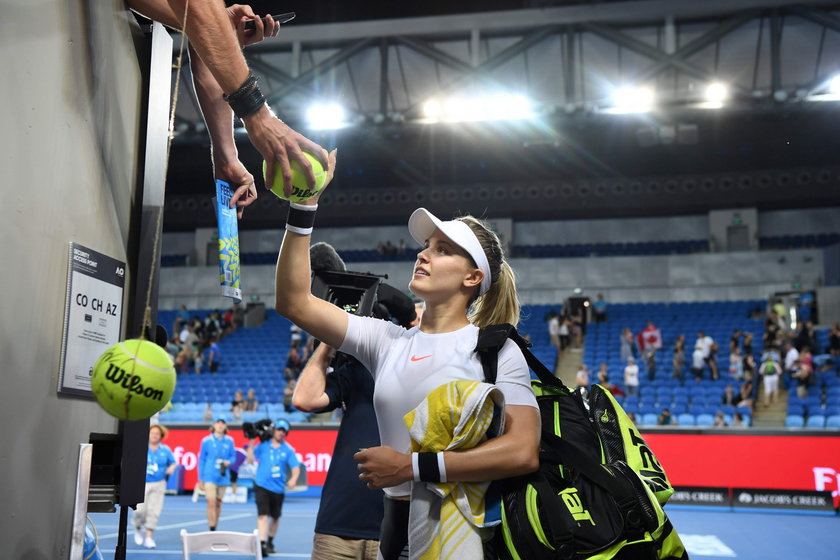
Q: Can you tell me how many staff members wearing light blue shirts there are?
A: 3